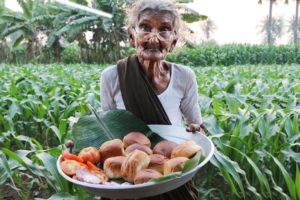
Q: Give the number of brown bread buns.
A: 10